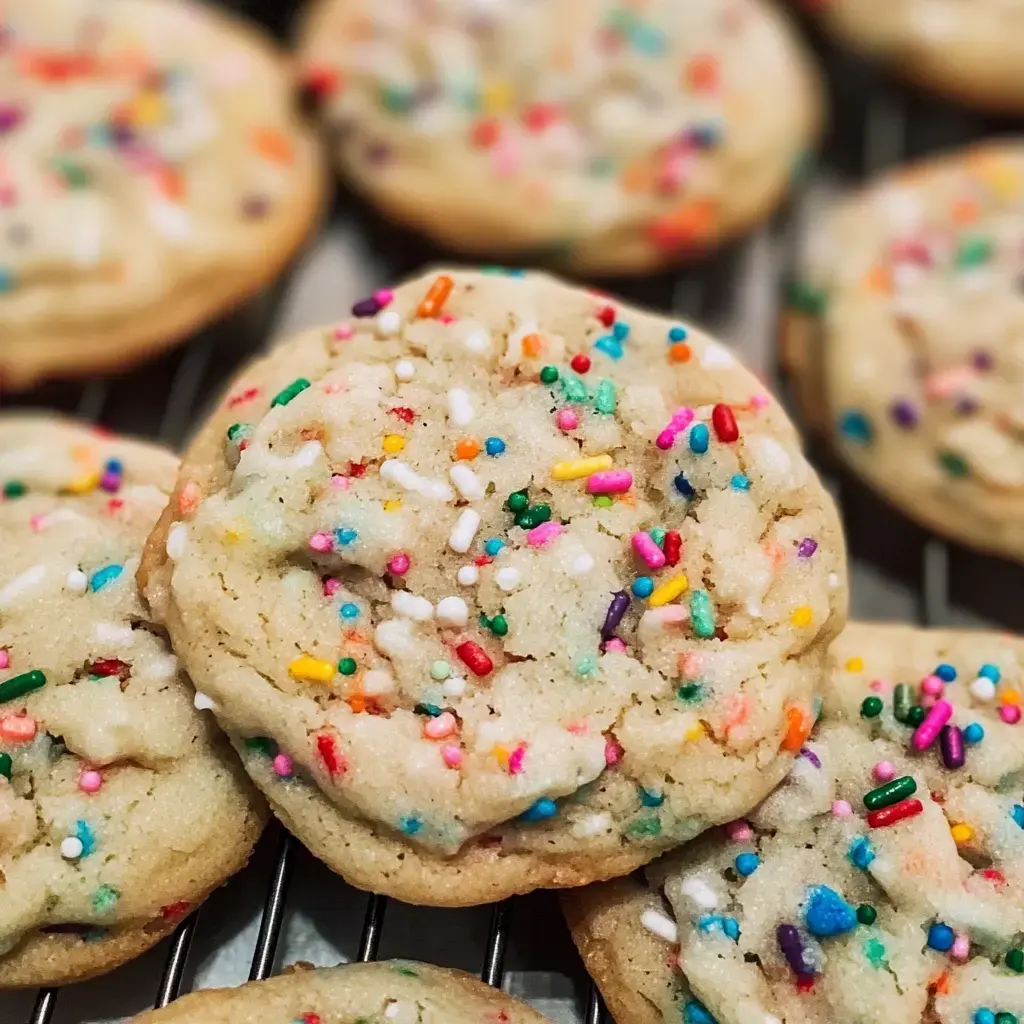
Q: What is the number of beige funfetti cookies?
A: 8